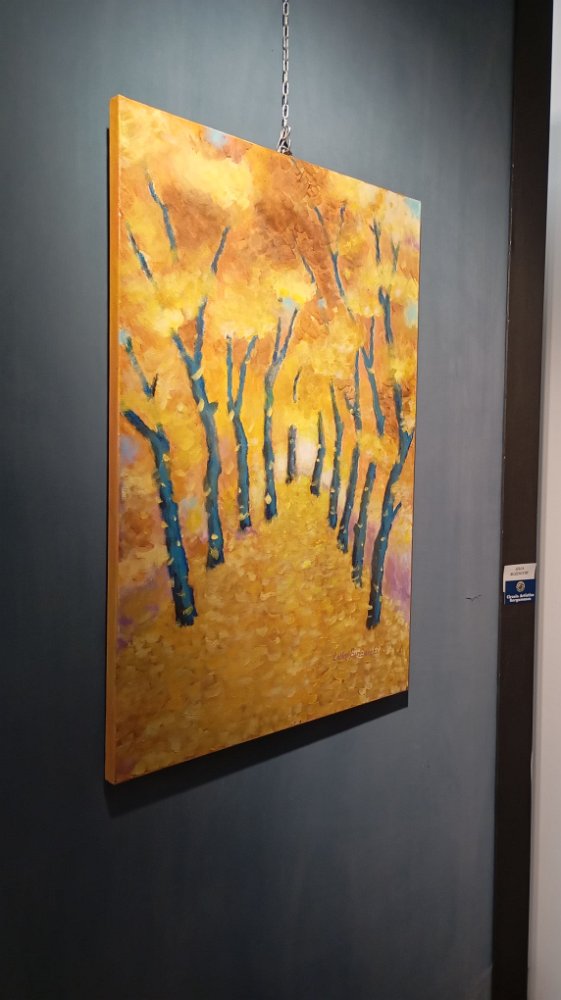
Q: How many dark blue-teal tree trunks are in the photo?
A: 10